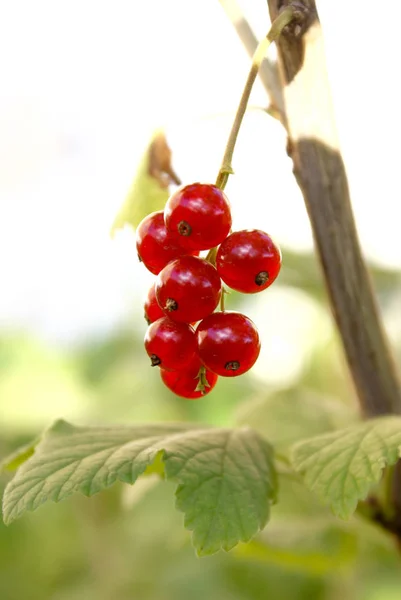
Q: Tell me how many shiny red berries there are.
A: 8